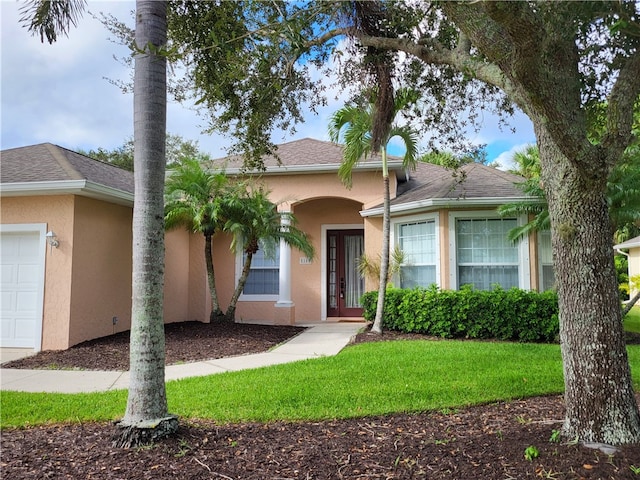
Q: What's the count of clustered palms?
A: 2